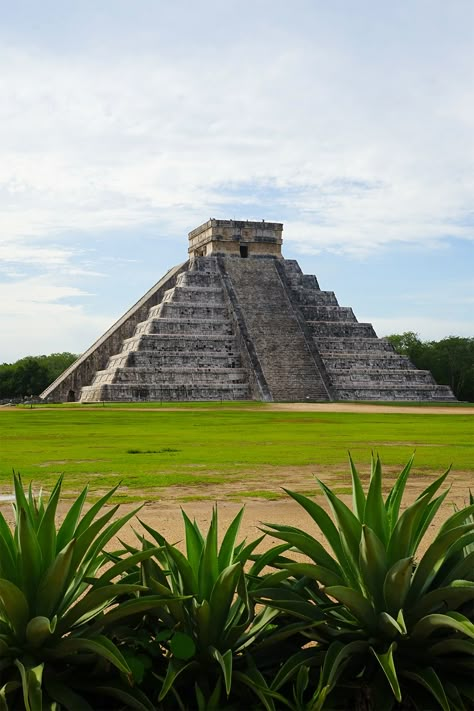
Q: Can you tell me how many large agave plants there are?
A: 3